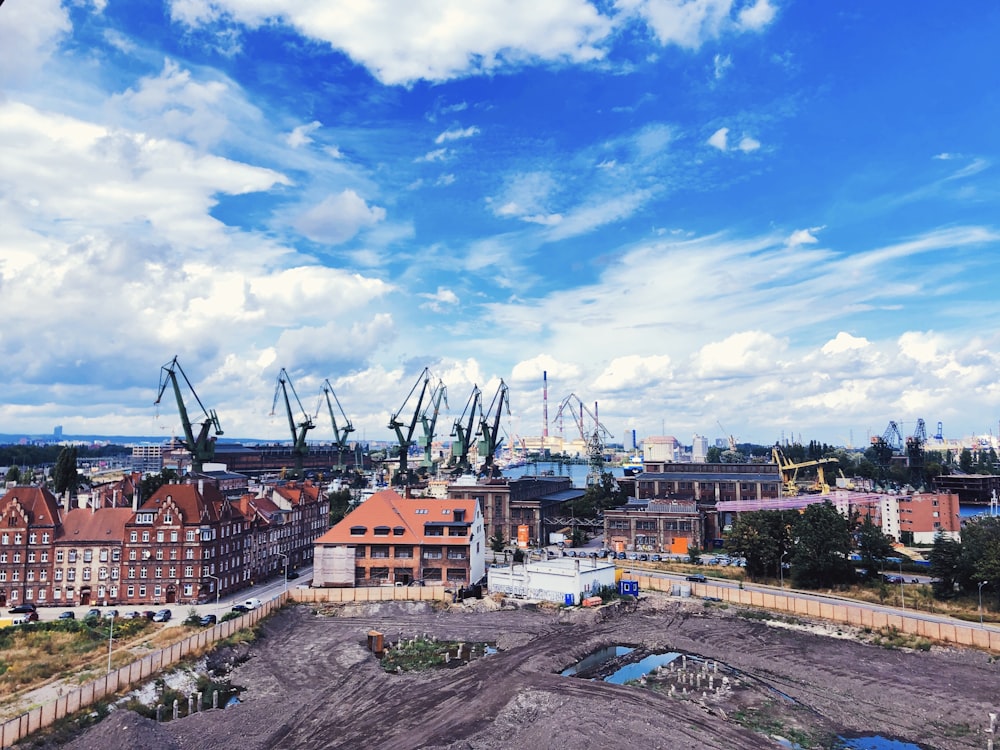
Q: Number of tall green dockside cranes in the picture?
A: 7